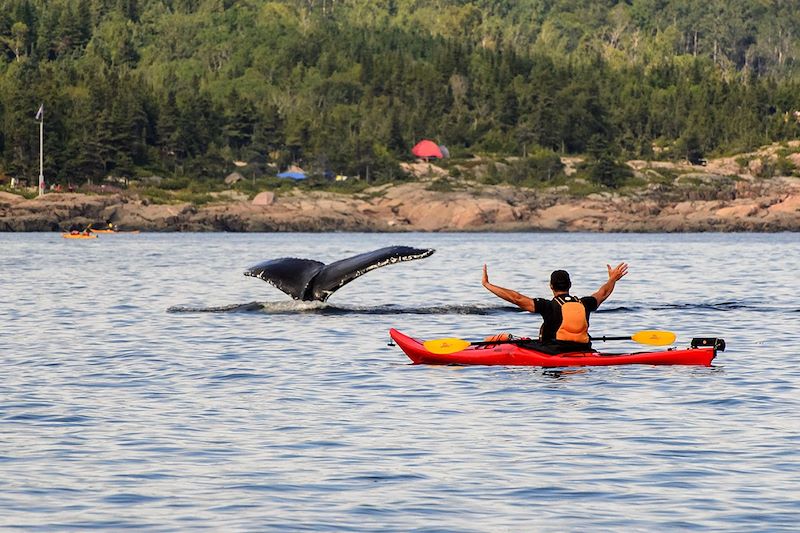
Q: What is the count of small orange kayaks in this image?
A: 2